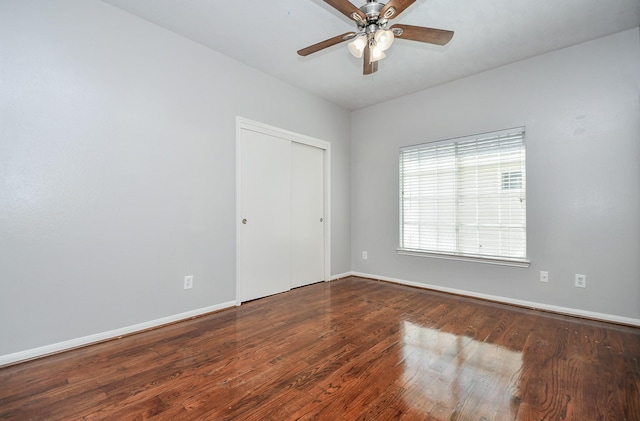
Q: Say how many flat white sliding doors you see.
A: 2